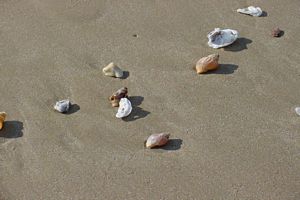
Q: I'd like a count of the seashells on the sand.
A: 11